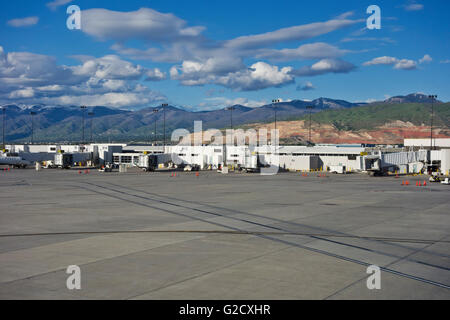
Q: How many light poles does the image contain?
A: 10